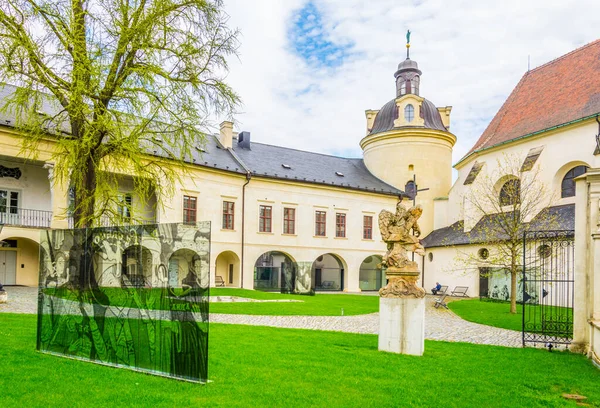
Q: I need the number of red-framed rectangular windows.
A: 7